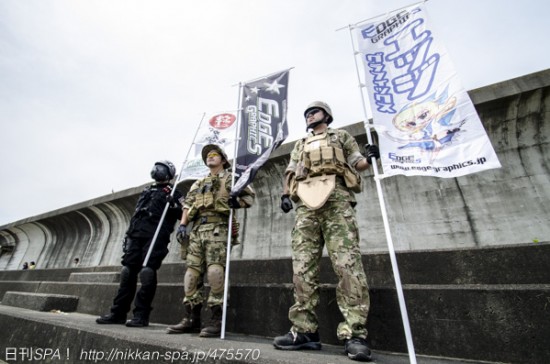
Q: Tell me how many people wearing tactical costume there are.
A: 3